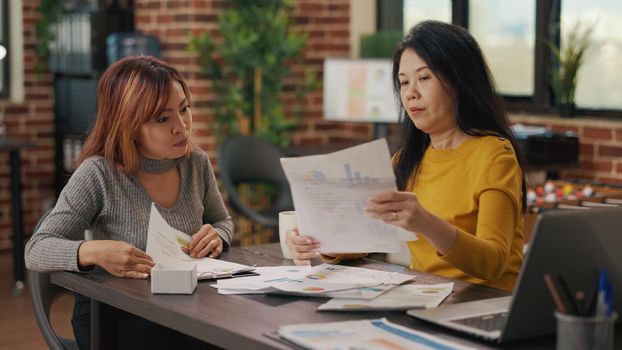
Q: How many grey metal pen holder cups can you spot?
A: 1